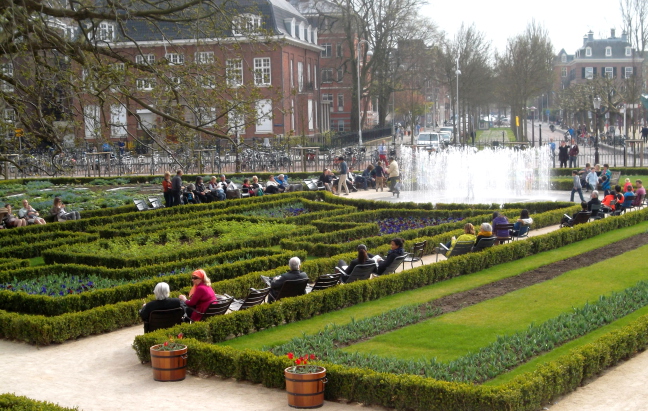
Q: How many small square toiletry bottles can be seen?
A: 0